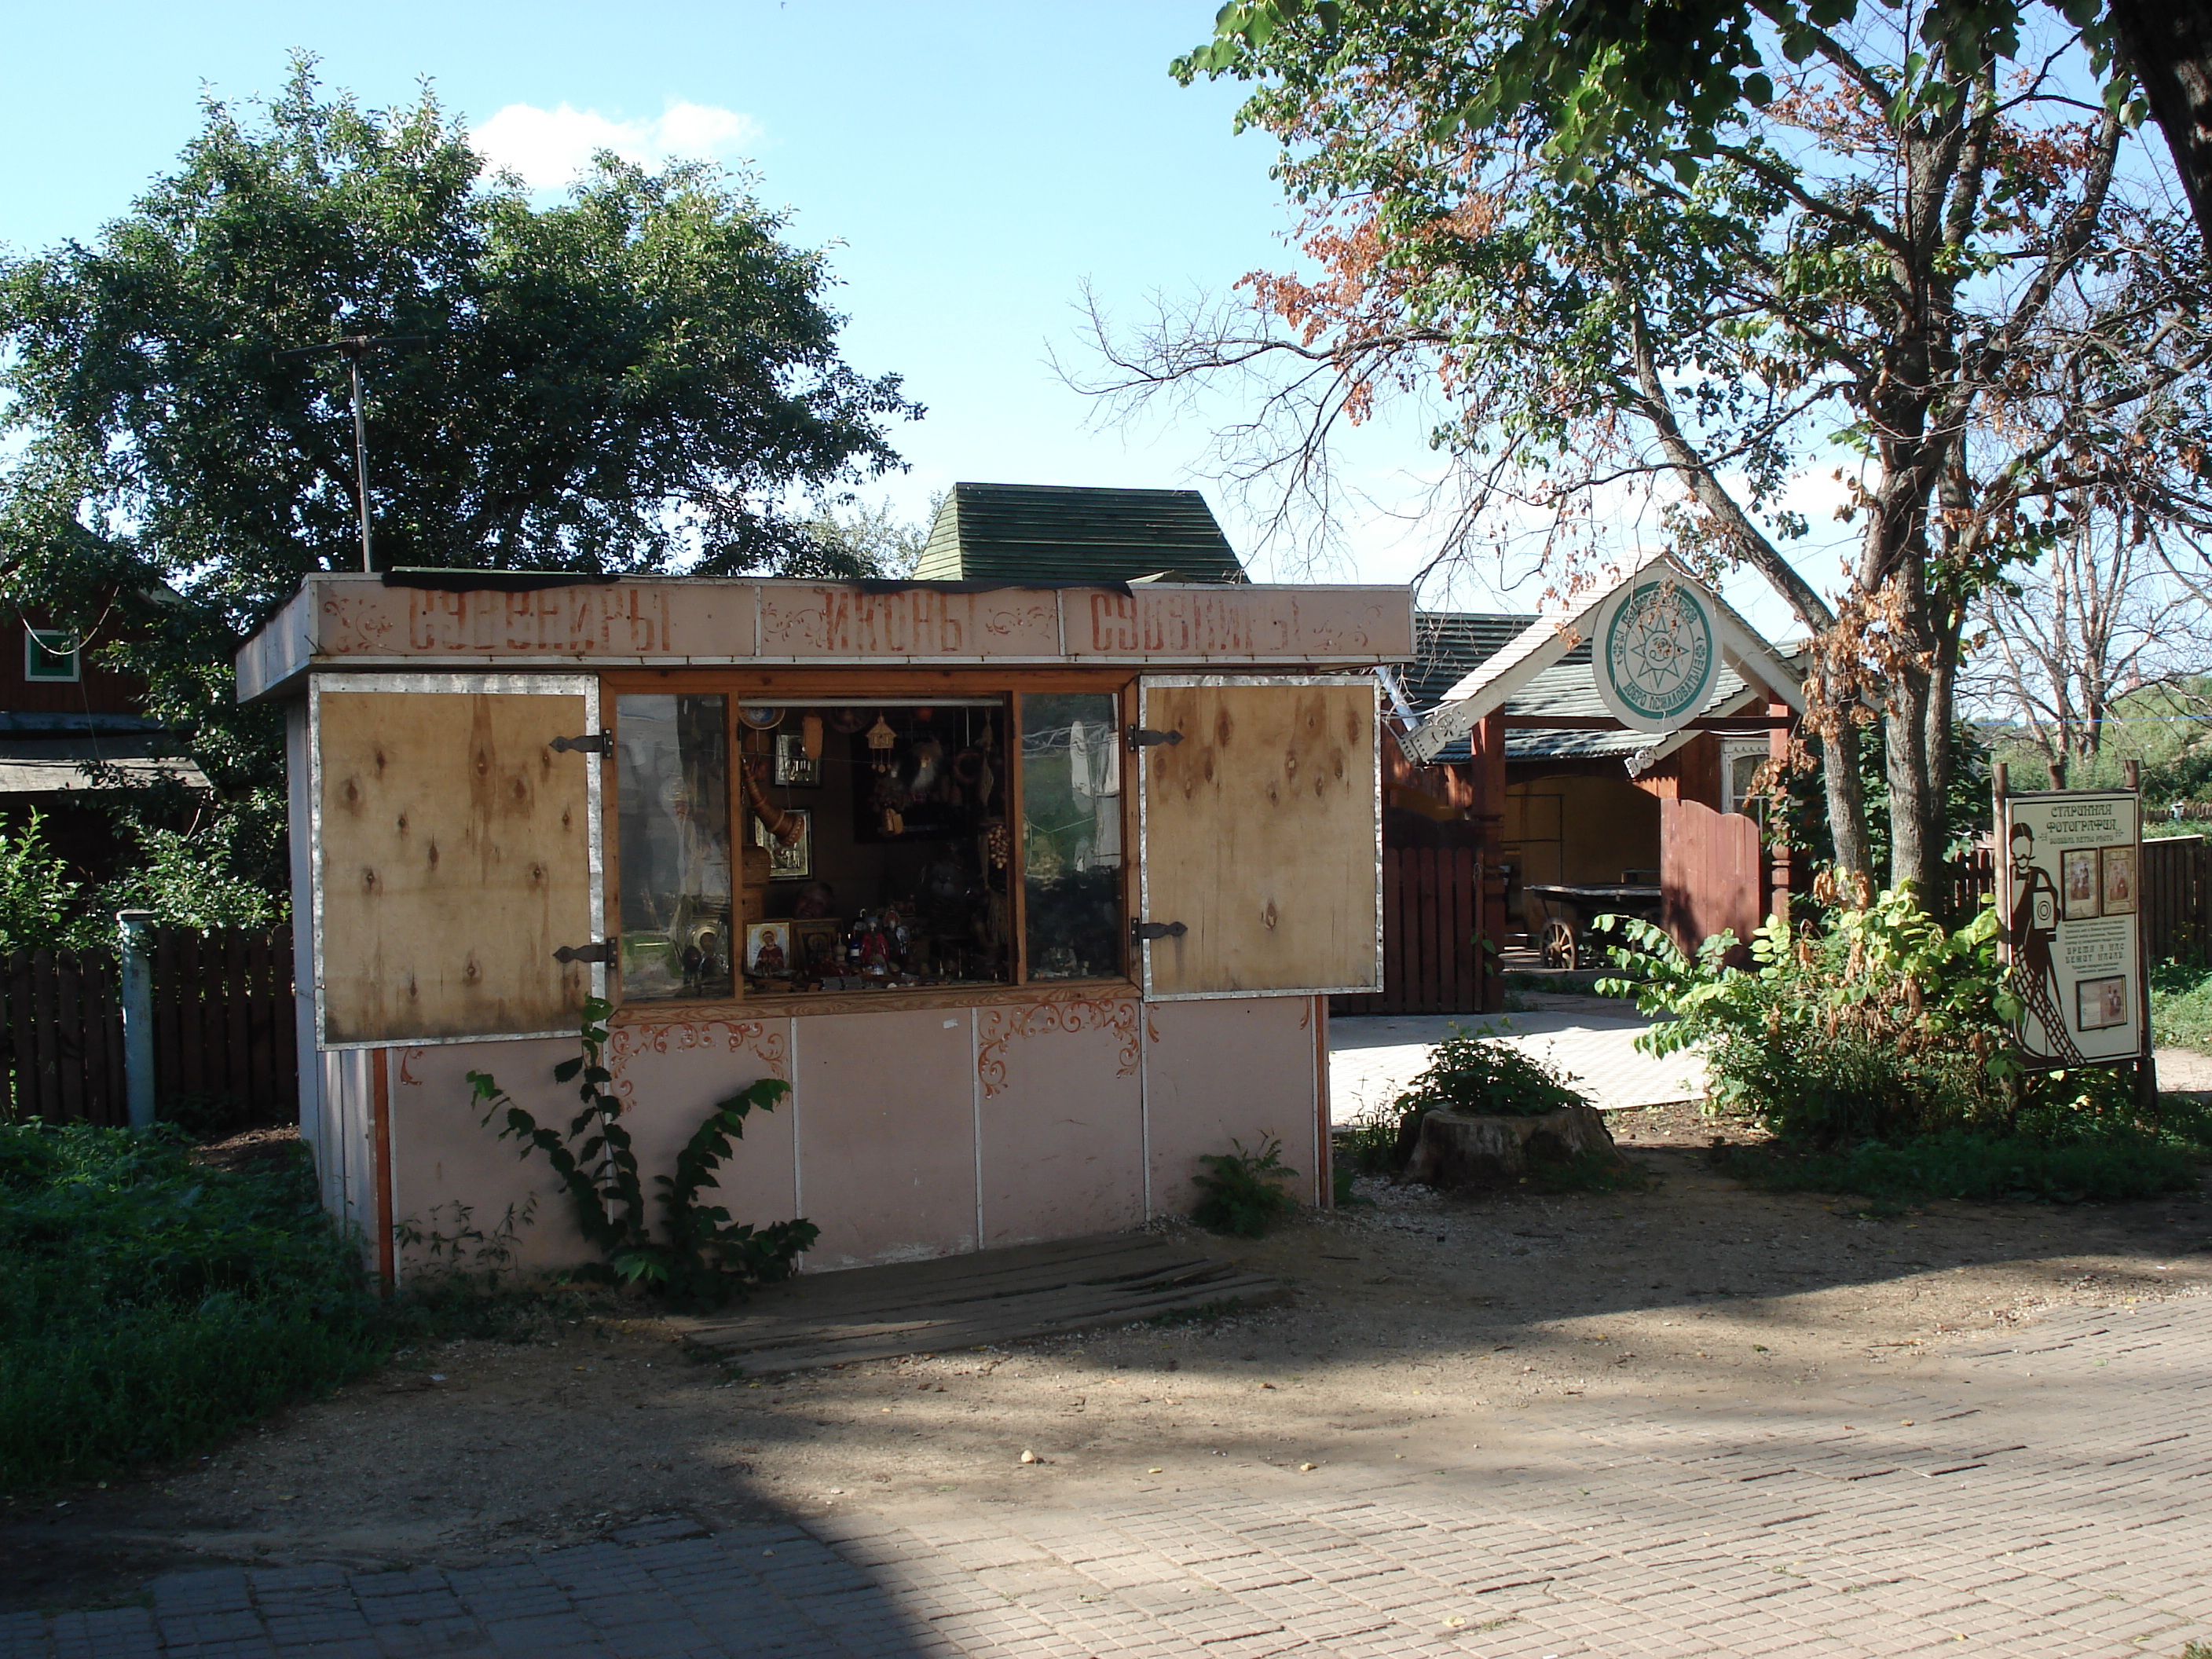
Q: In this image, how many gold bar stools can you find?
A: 0